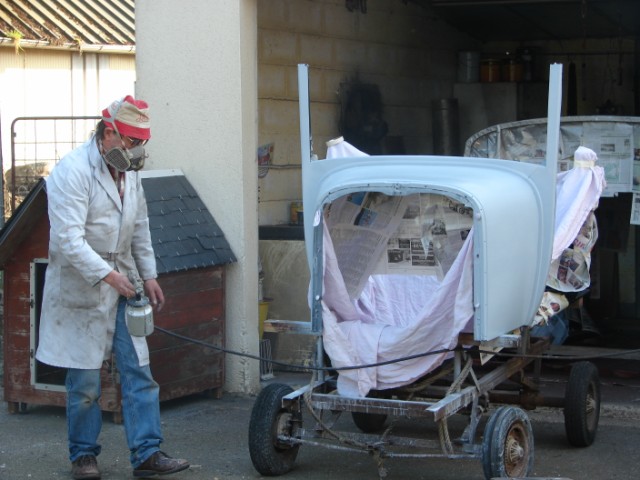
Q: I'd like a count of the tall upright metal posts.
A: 2